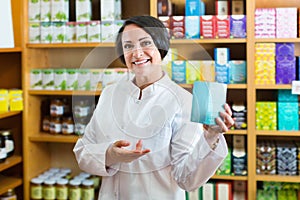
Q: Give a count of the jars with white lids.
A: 13